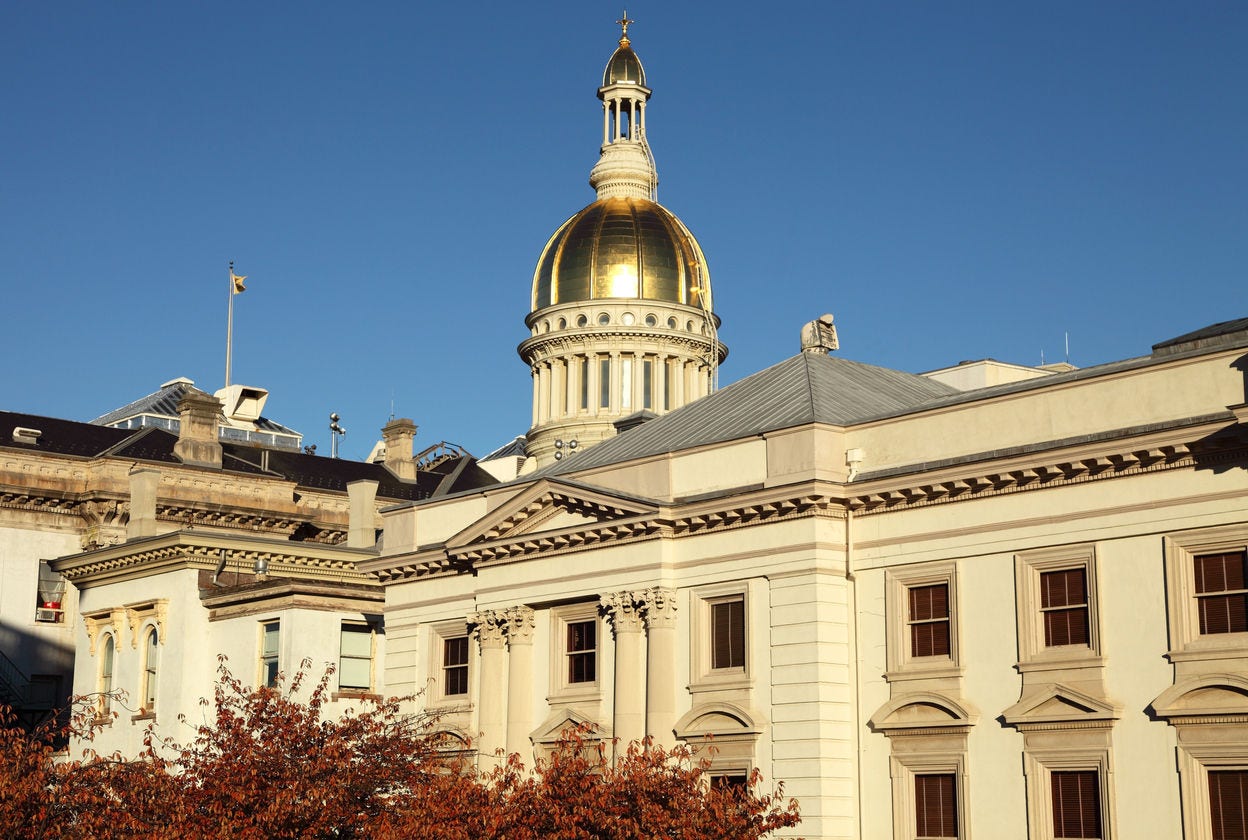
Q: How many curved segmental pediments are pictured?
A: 4